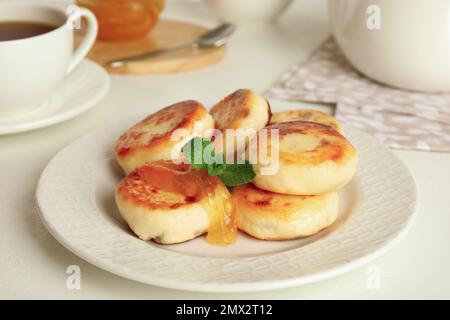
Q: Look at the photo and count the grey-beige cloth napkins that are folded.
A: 1